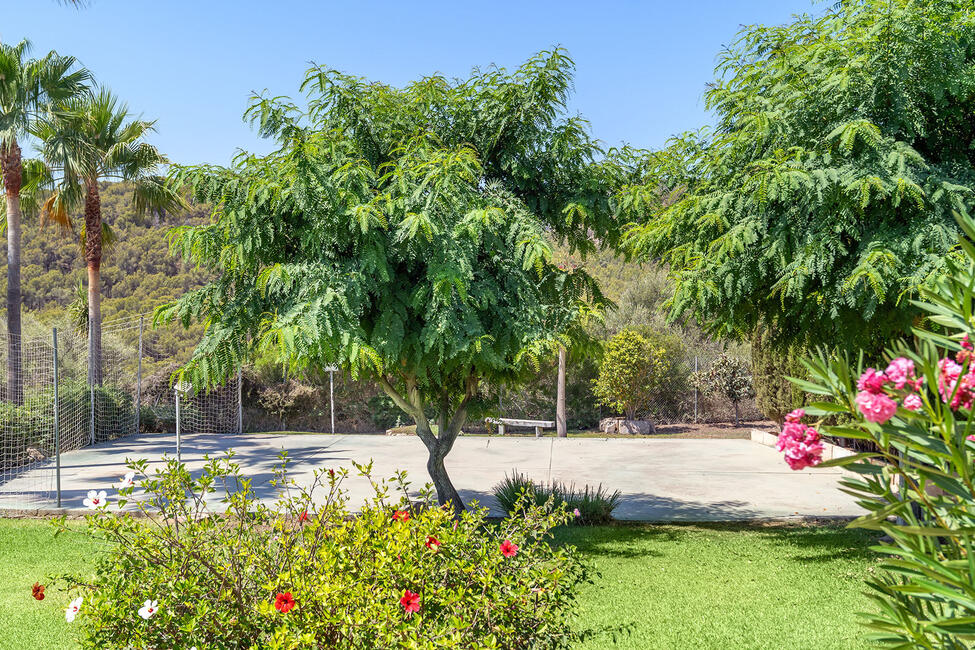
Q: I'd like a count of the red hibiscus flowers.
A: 7